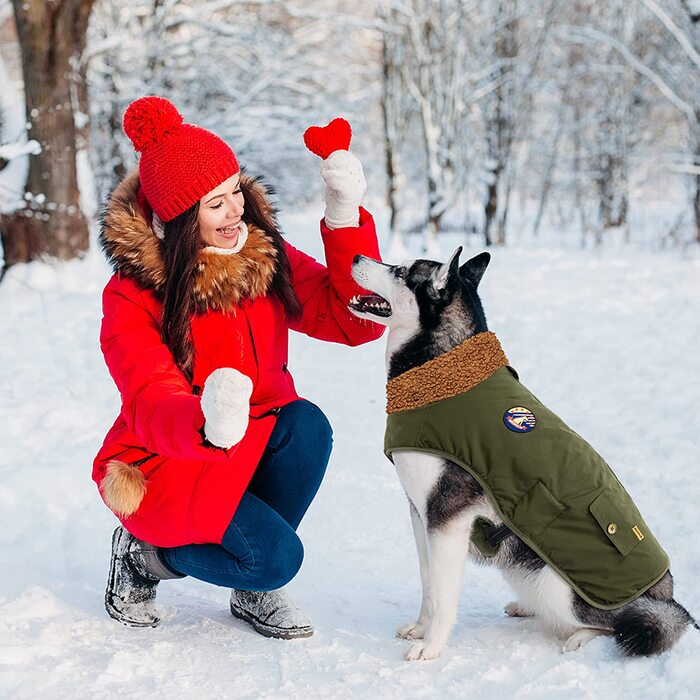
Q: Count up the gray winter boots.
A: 2